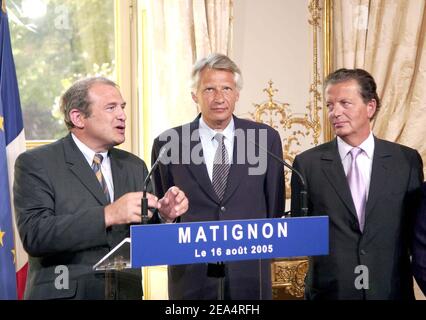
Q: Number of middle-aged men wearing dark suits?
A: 3